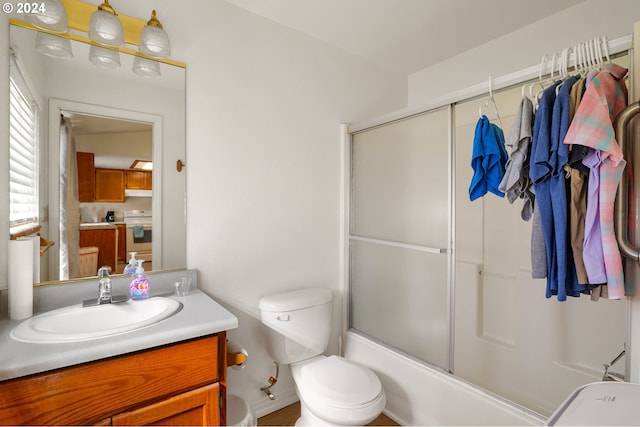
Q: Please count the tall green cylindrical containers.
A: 0